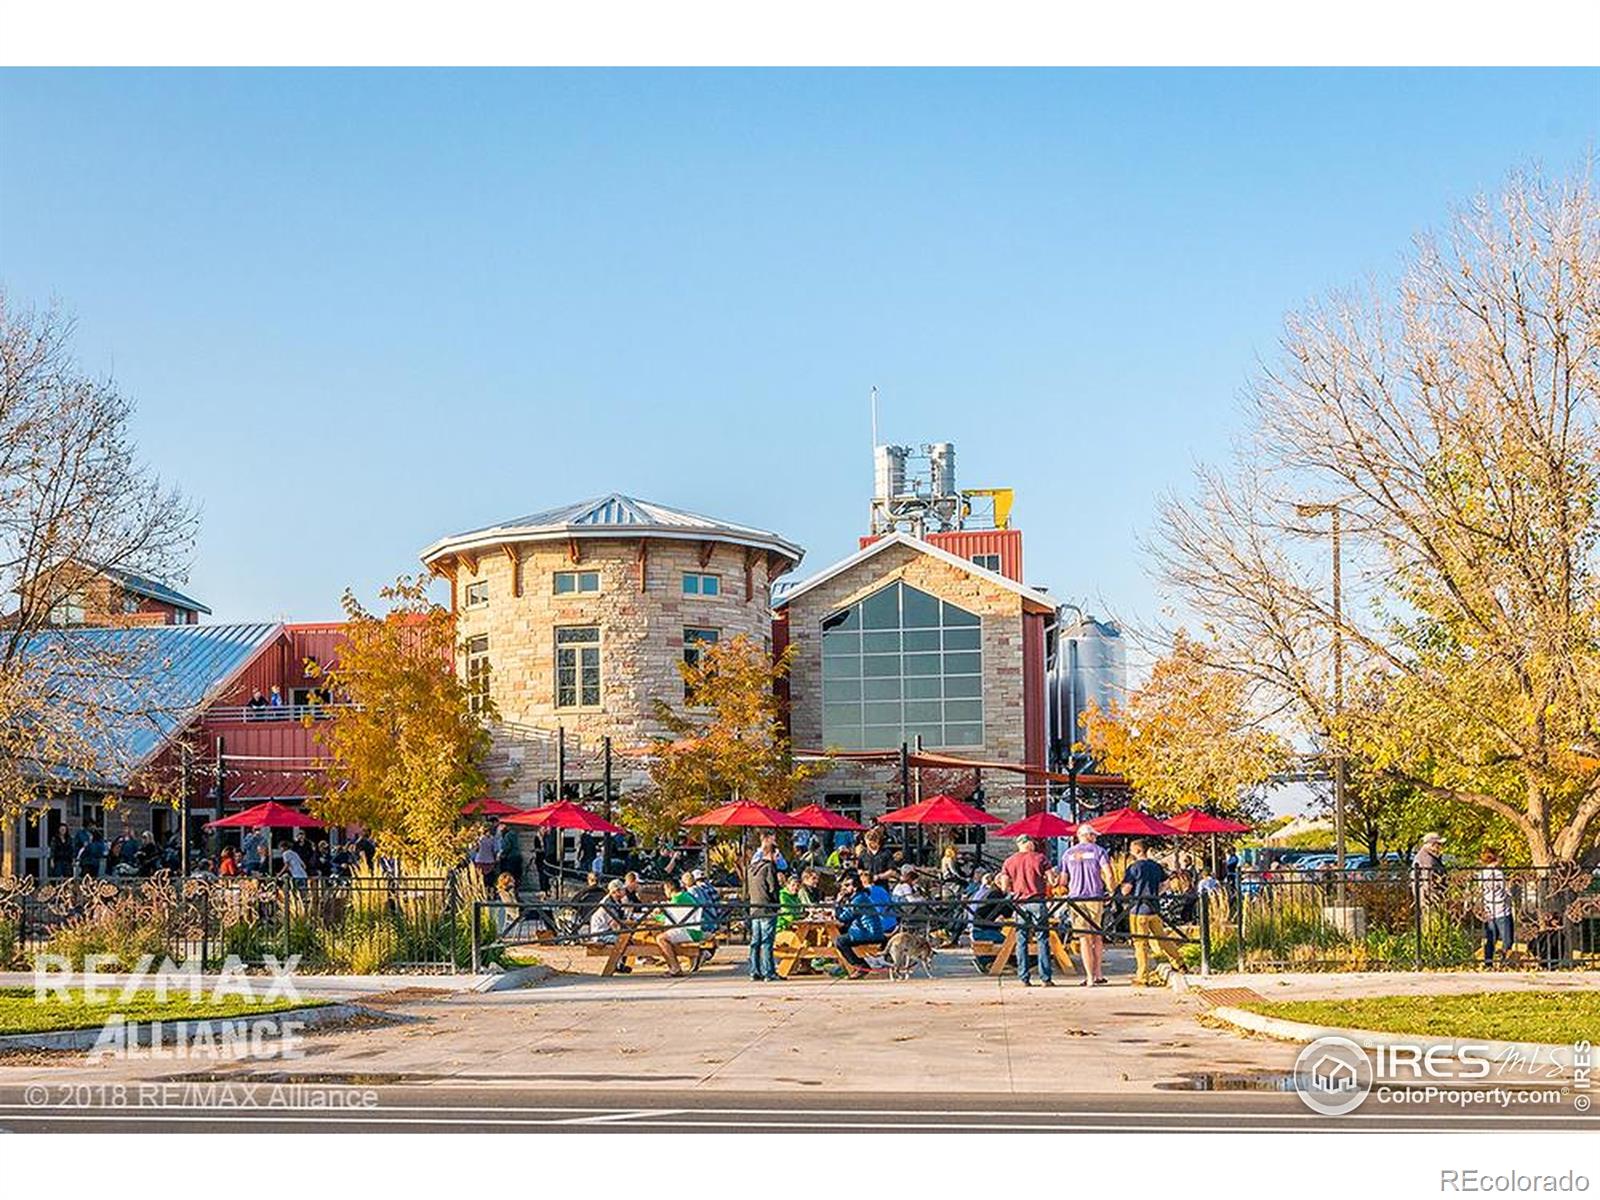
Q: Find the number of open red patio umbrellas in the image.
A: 9